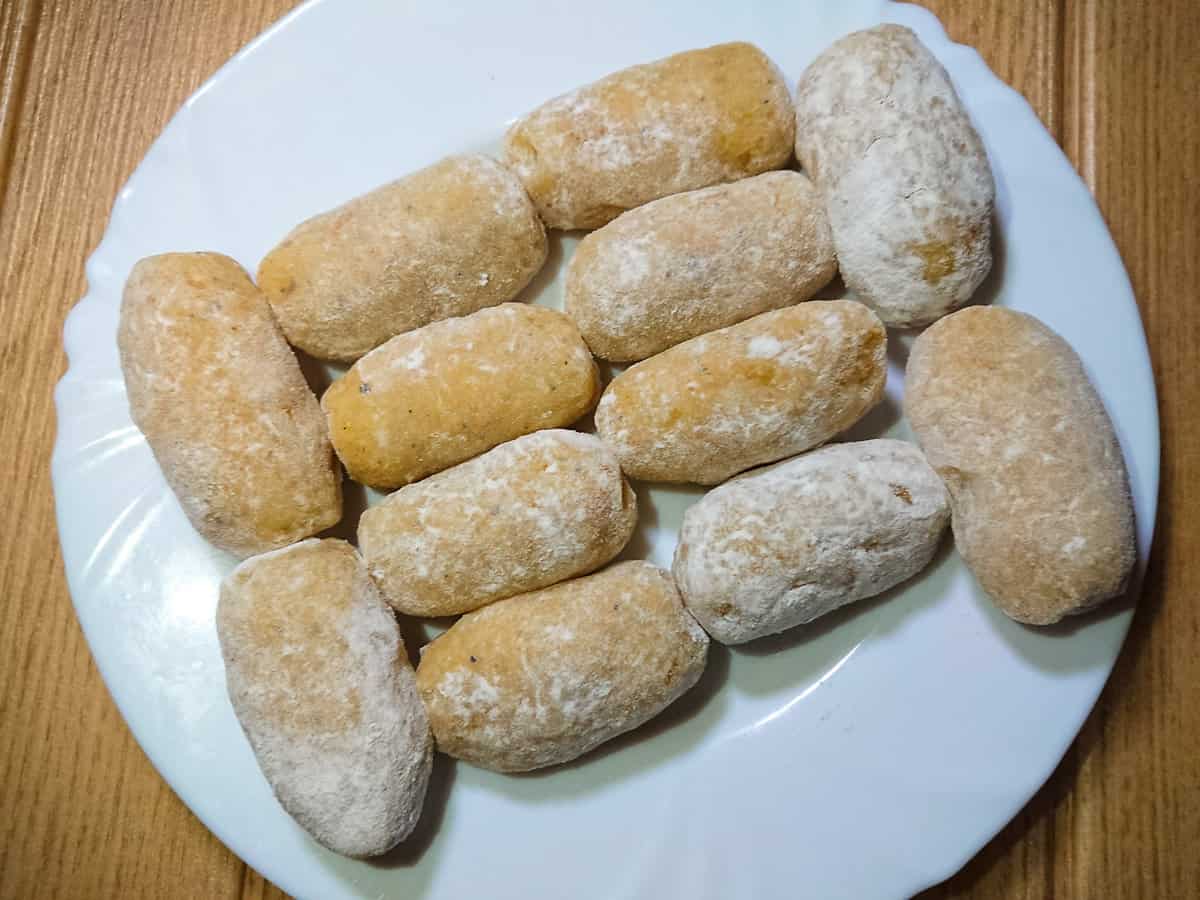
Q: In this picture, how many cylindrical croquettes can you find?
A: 12